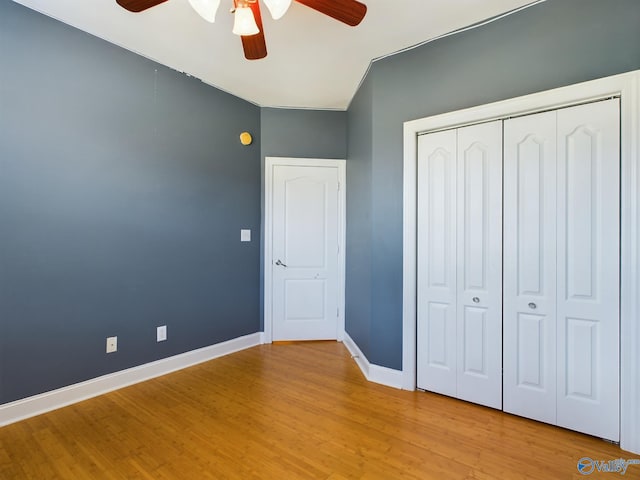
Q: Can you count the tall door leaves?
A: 5